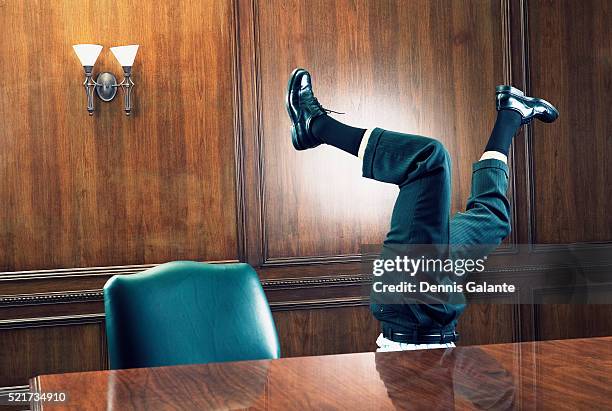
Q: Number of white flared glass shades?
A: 2